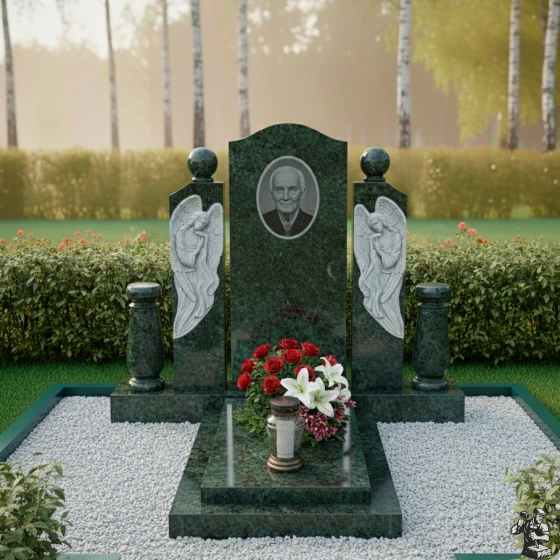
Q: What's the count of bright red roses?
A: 10